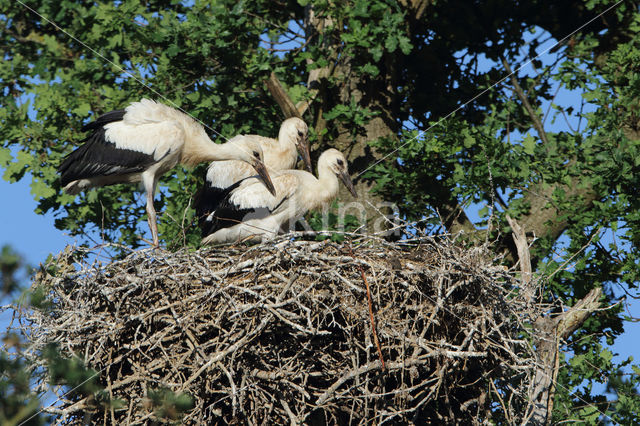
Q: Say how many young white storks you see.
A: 3